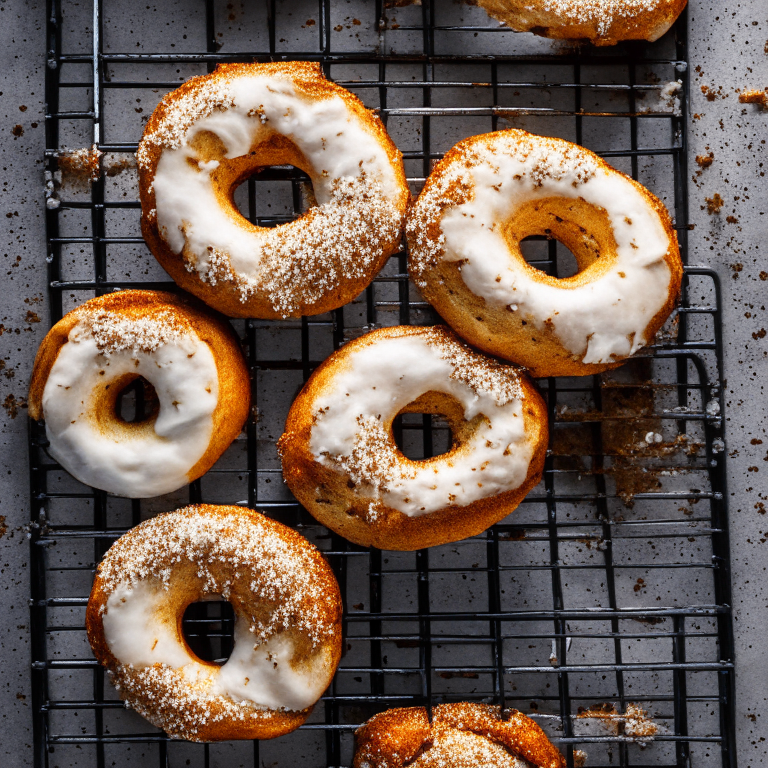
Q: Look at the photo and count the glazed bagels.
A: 5